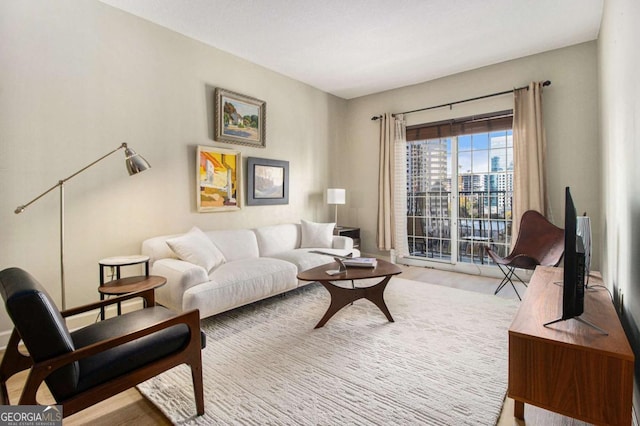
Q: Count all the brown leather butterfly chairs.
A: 1